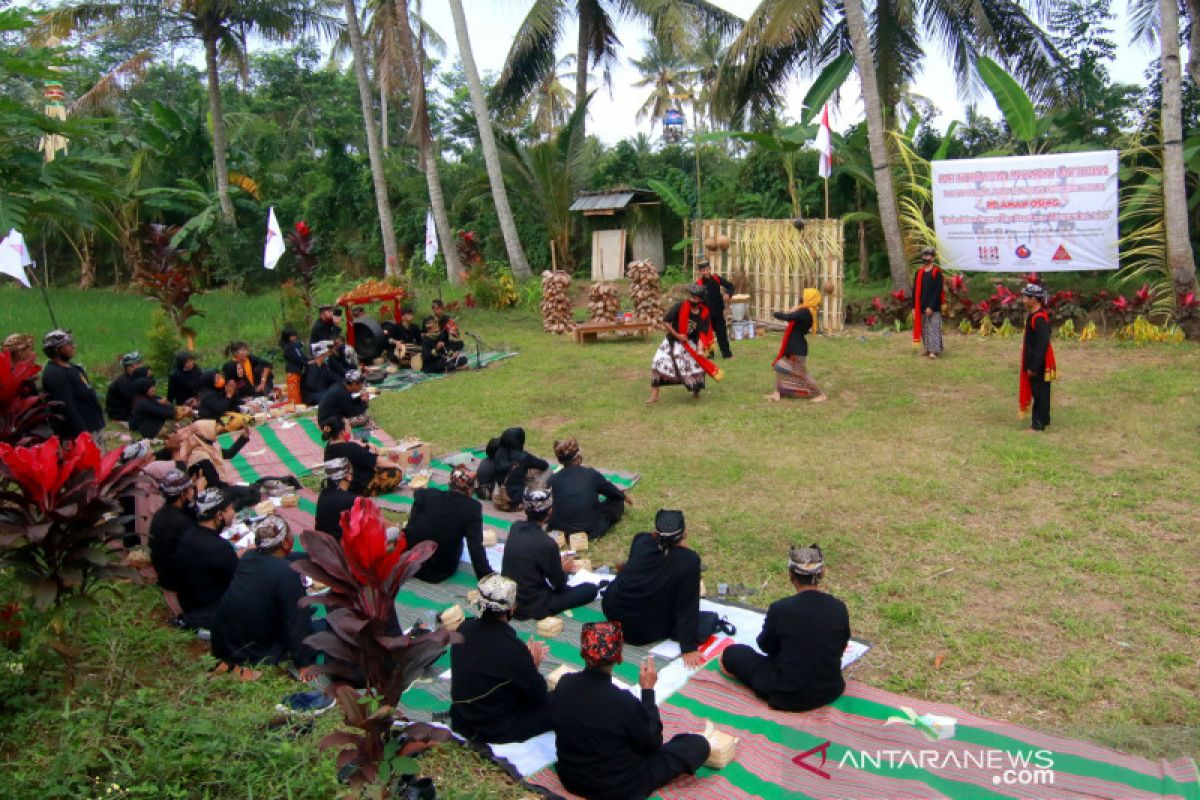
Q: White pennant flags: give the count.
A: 3